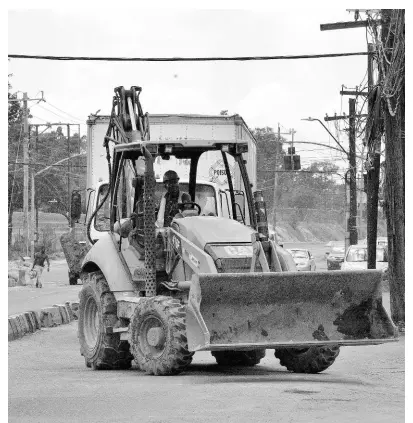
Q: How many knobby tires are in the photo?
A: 4